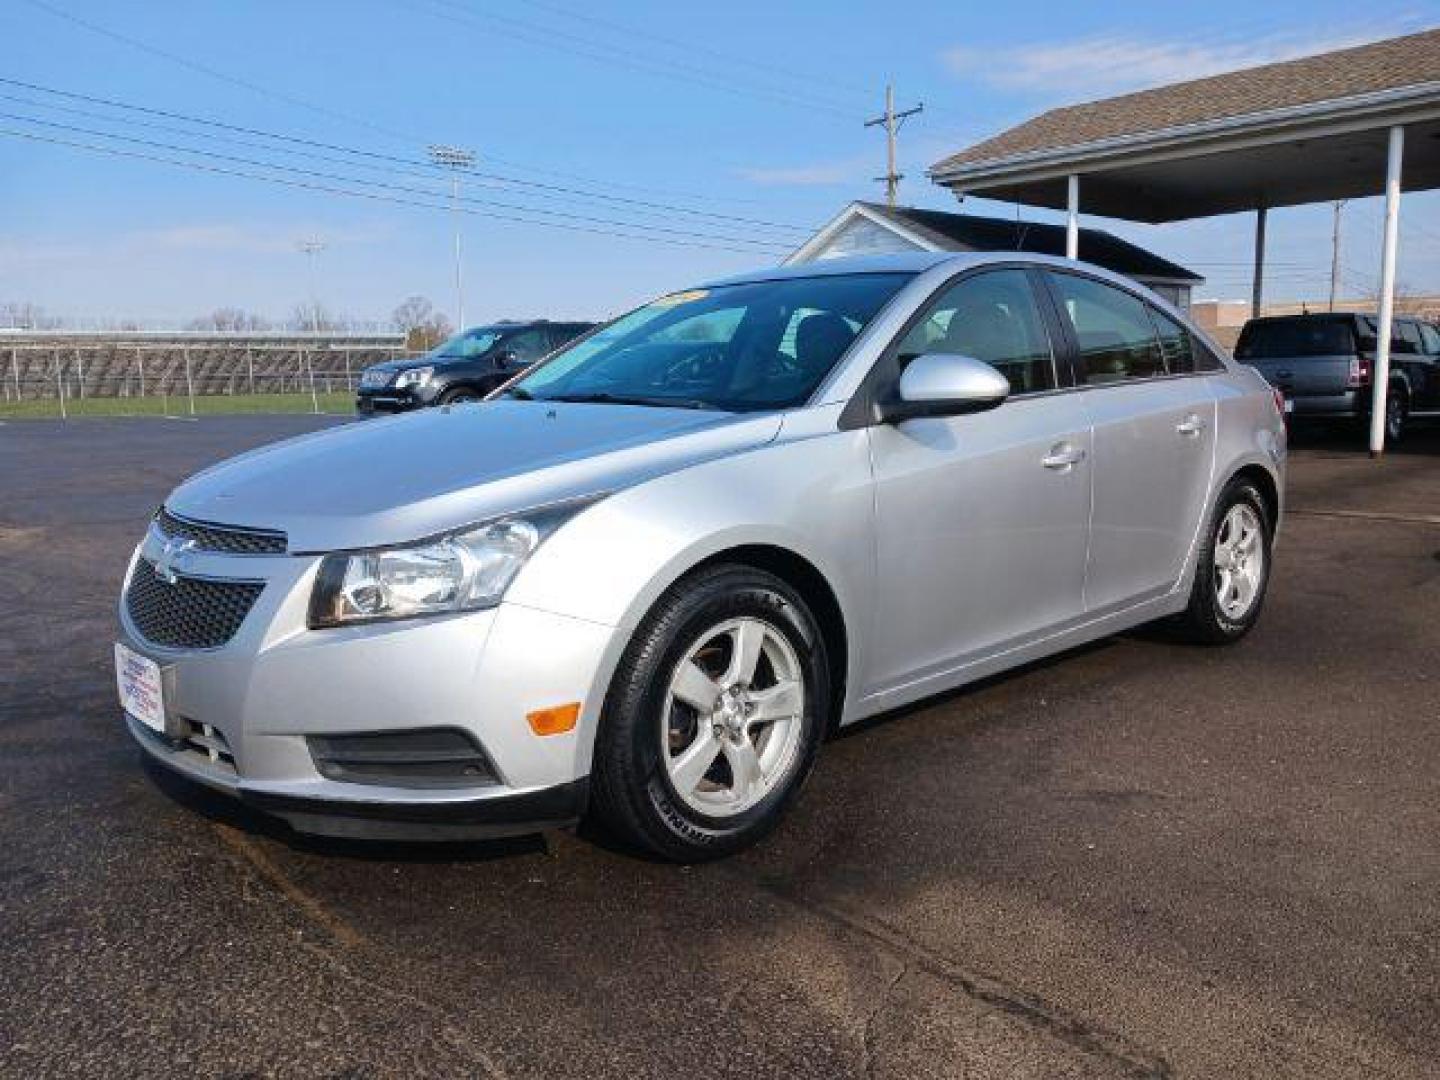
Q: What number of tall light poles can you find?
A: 2